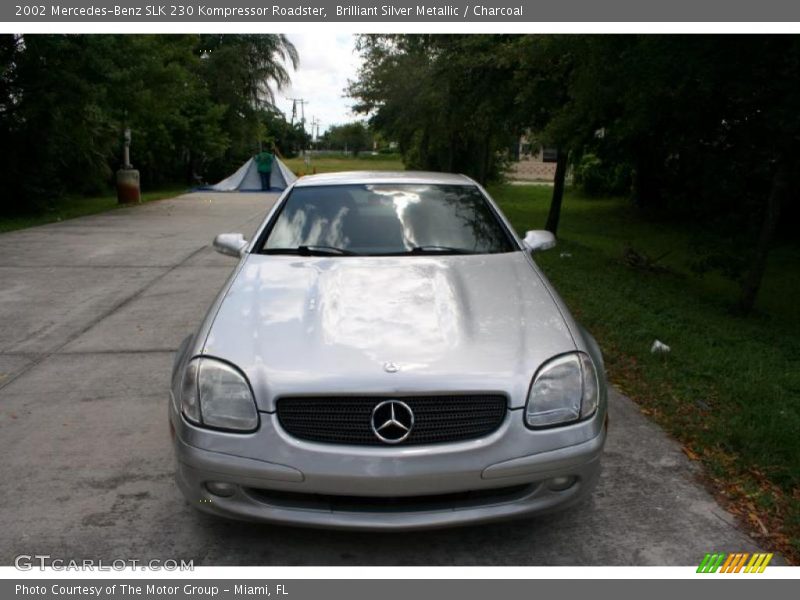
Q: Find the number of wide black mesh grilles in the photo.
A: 1